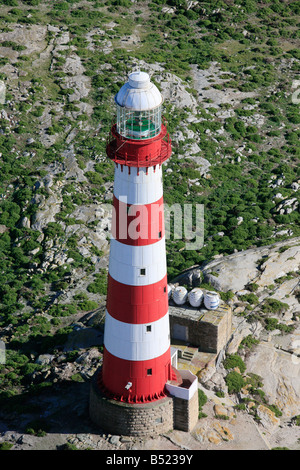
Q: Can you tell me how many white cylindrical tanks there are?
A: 4